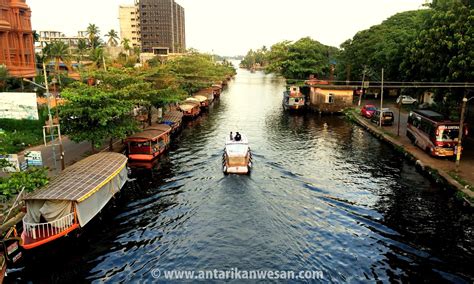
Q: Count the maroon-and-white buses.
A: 1